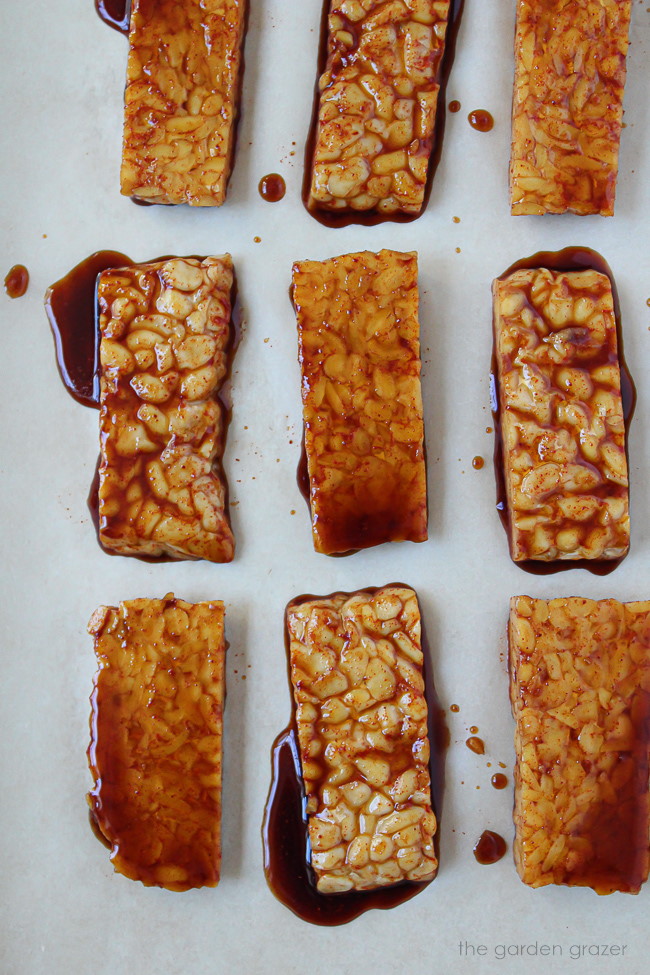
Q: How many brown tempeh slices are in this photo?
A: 9